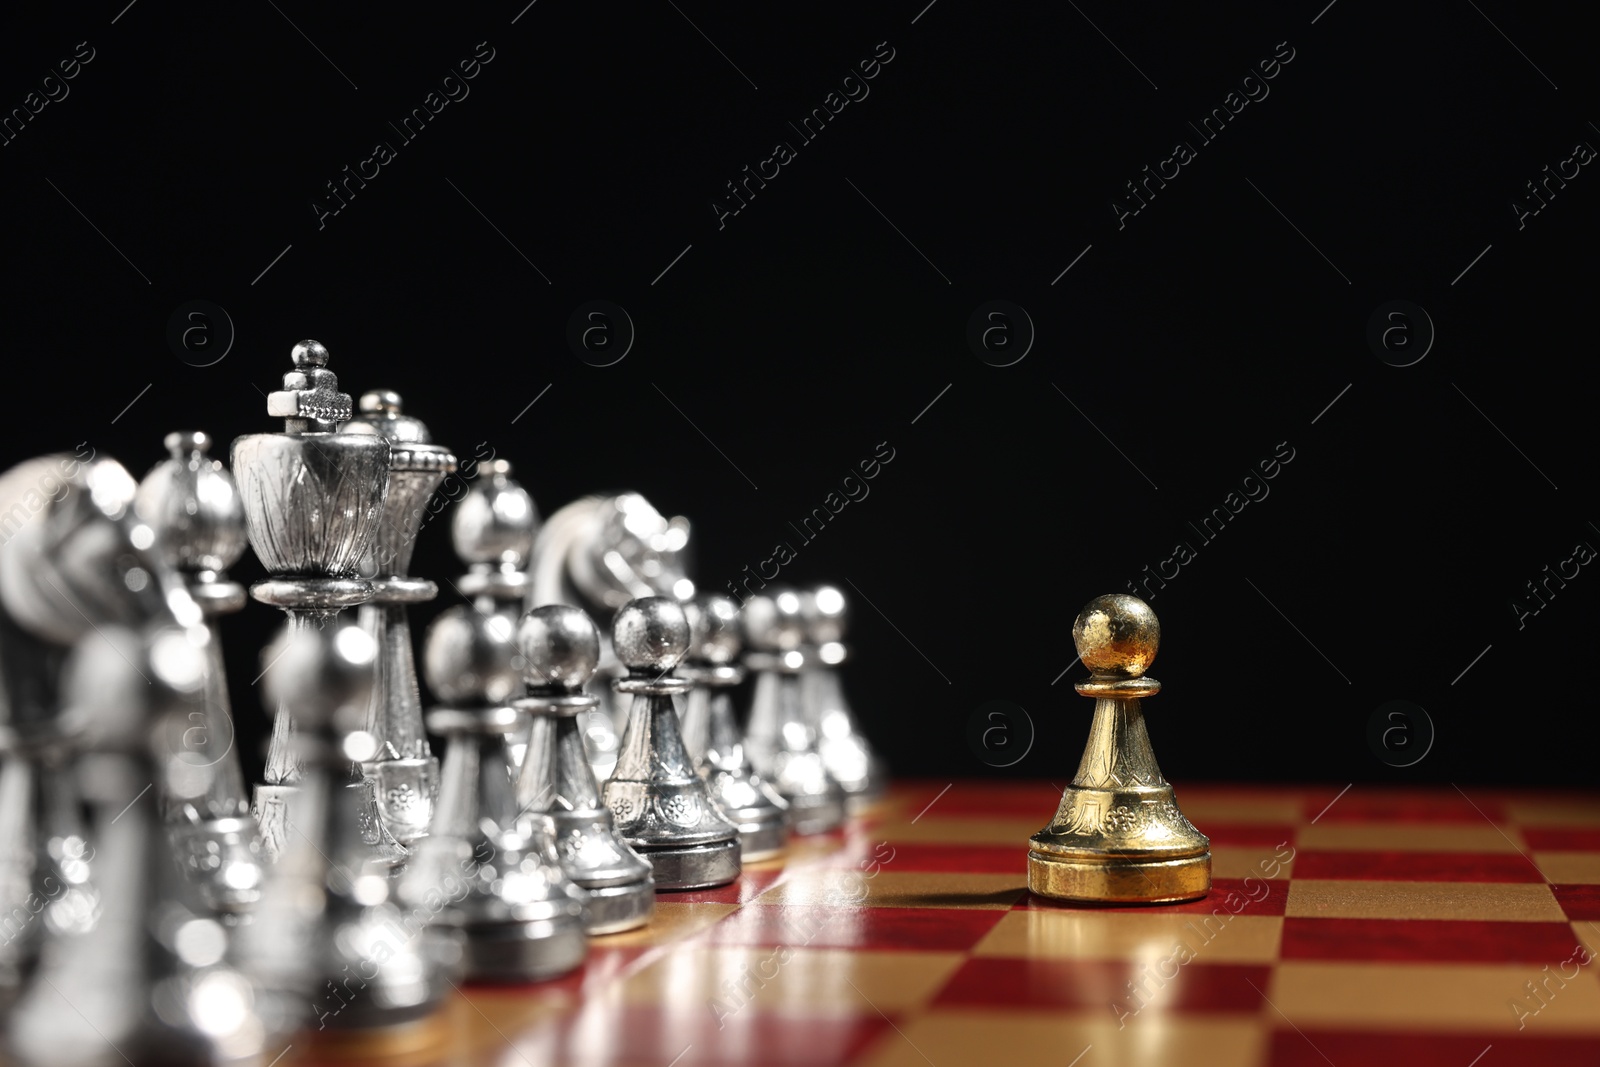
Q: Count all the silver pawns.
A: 8